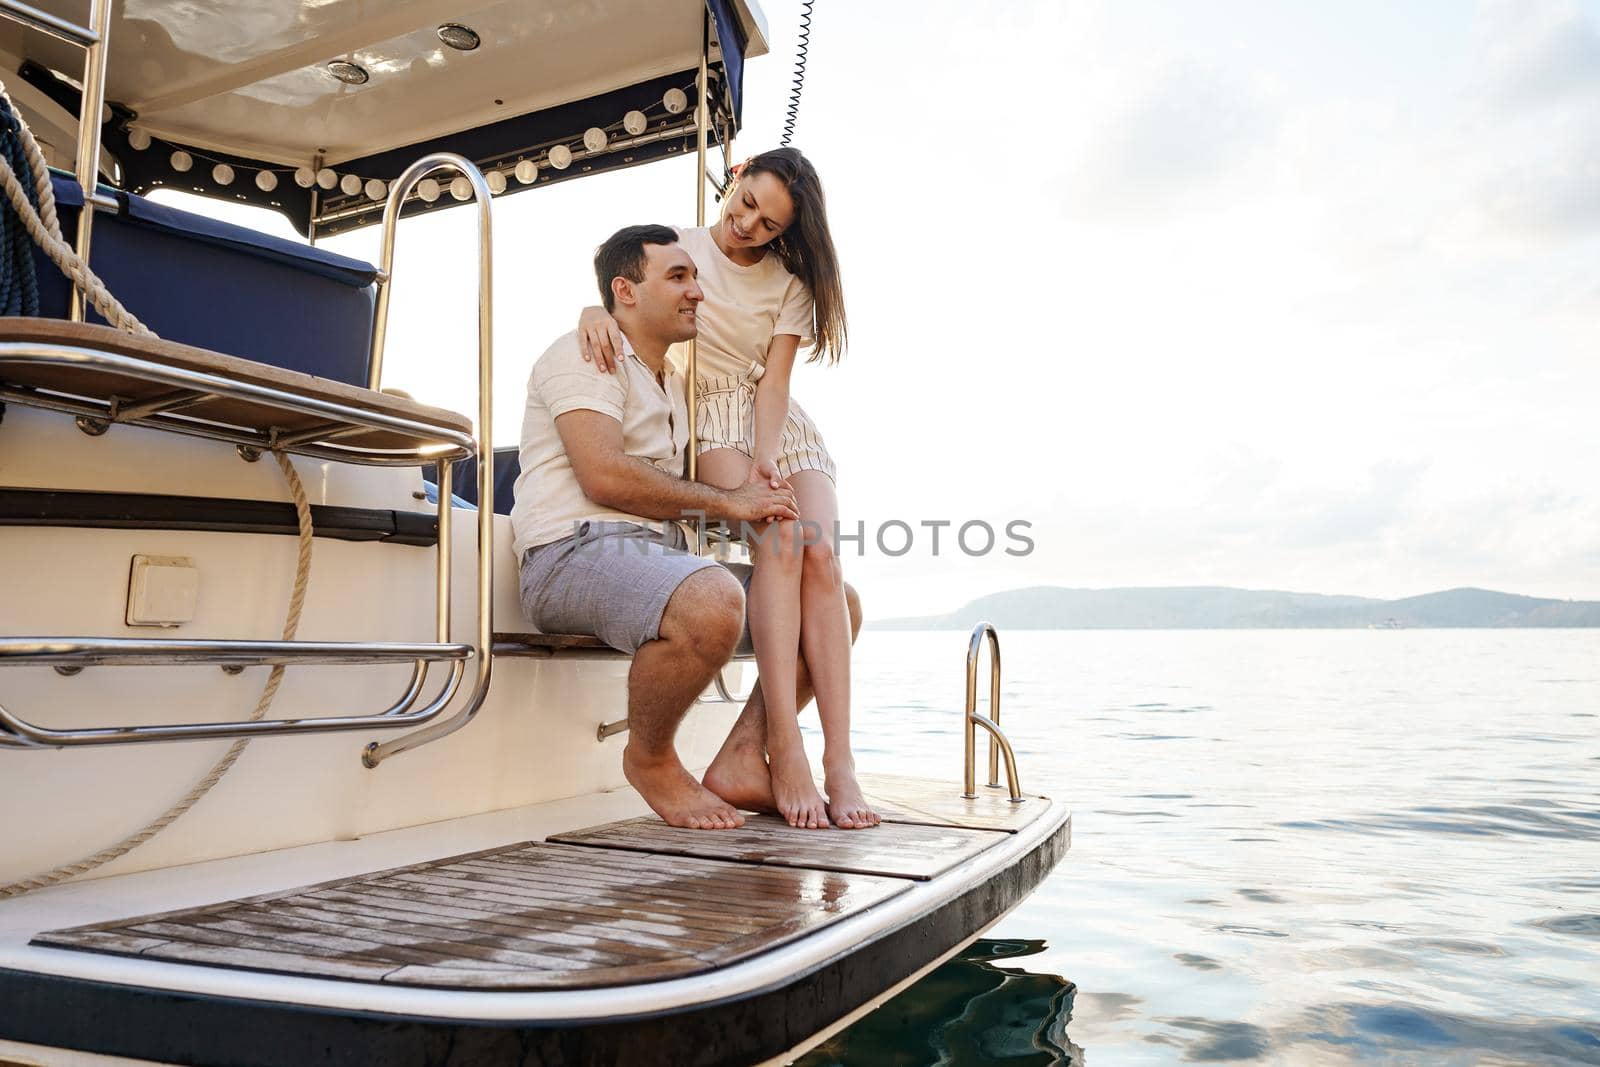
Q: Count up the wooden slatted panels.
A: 3